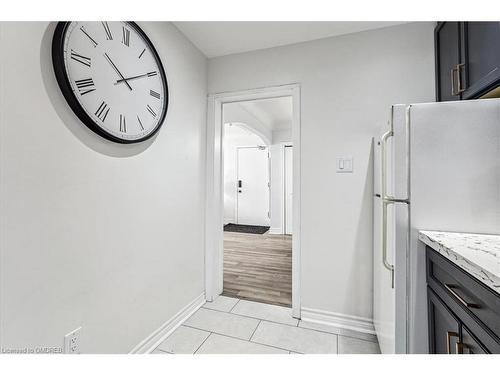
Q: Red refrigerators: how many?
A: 0